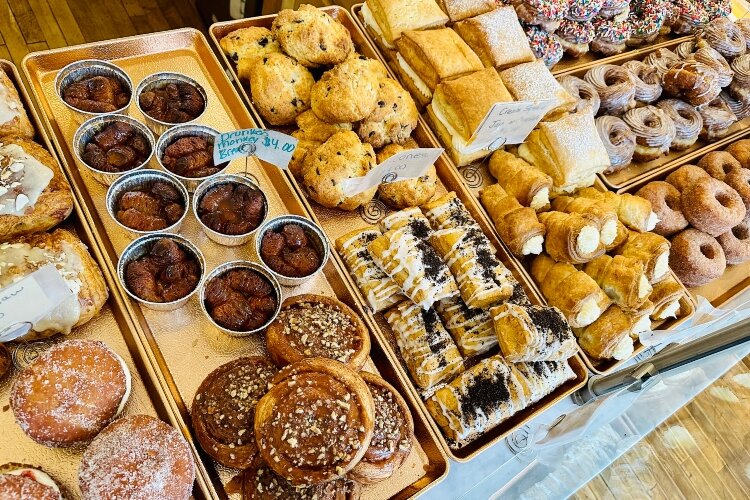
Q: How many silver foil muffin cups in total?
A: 9